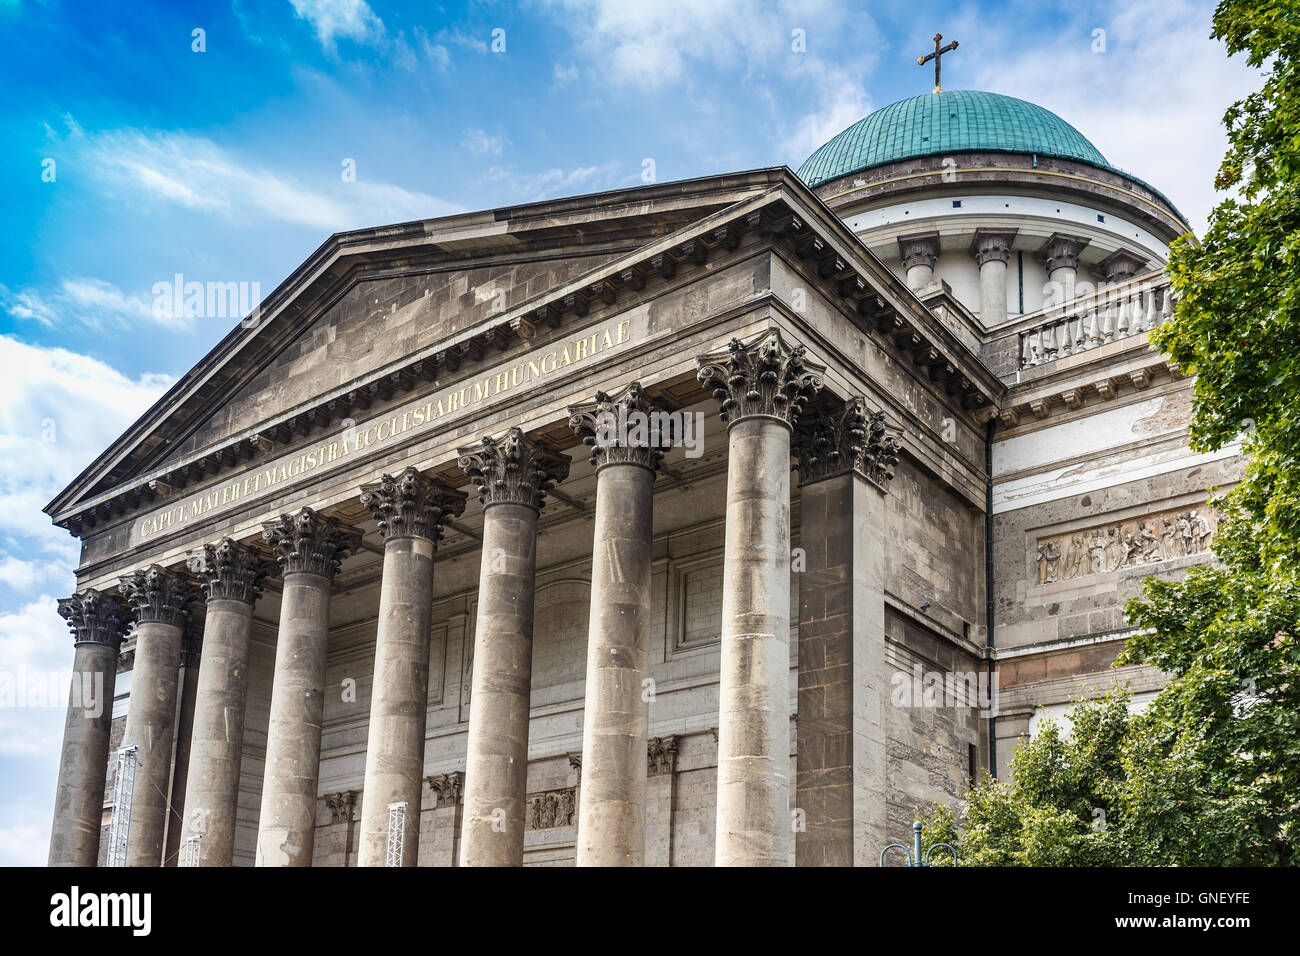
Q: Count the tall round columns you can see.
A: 8